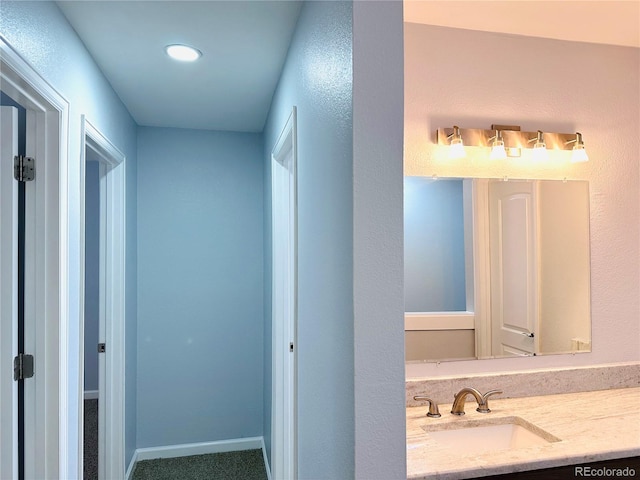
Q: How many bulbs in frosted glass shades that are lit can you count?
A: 4